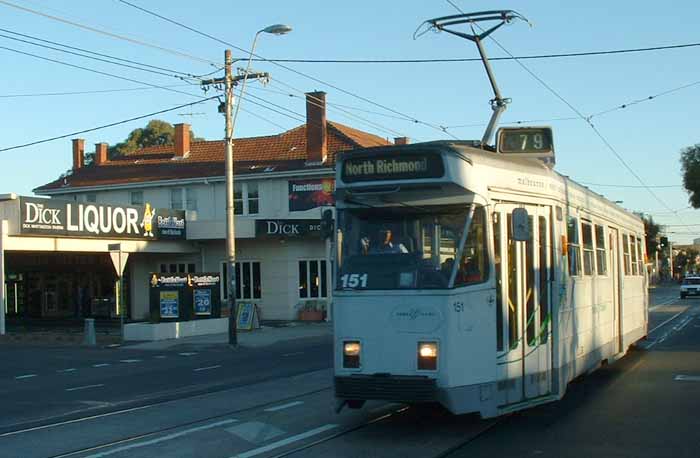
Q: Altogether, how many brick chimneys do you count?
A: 5